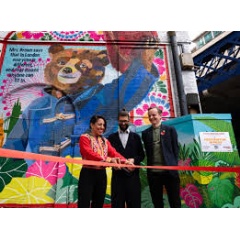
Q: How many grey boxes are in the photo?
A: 1